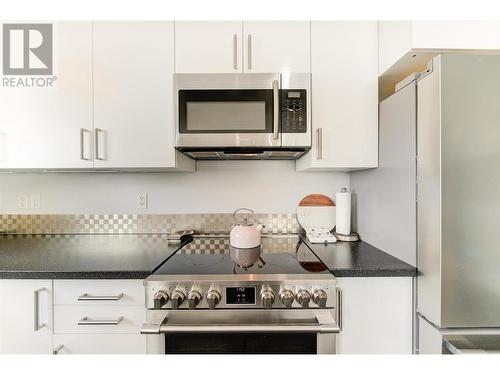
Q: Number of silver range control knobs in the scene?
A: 8